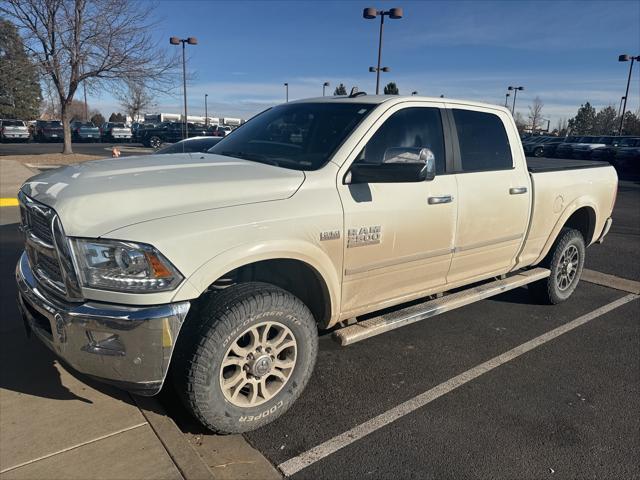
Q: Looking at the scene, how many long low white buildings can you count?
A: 1